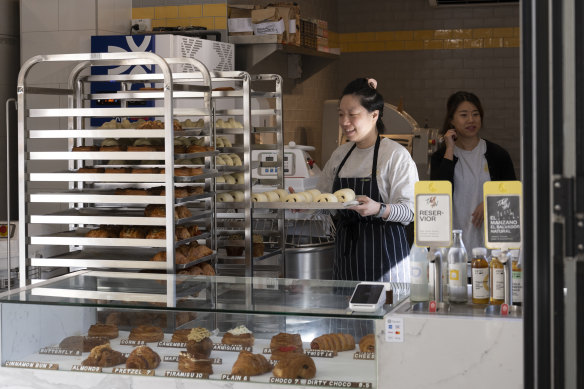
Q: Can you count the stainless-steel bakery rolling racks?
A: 2